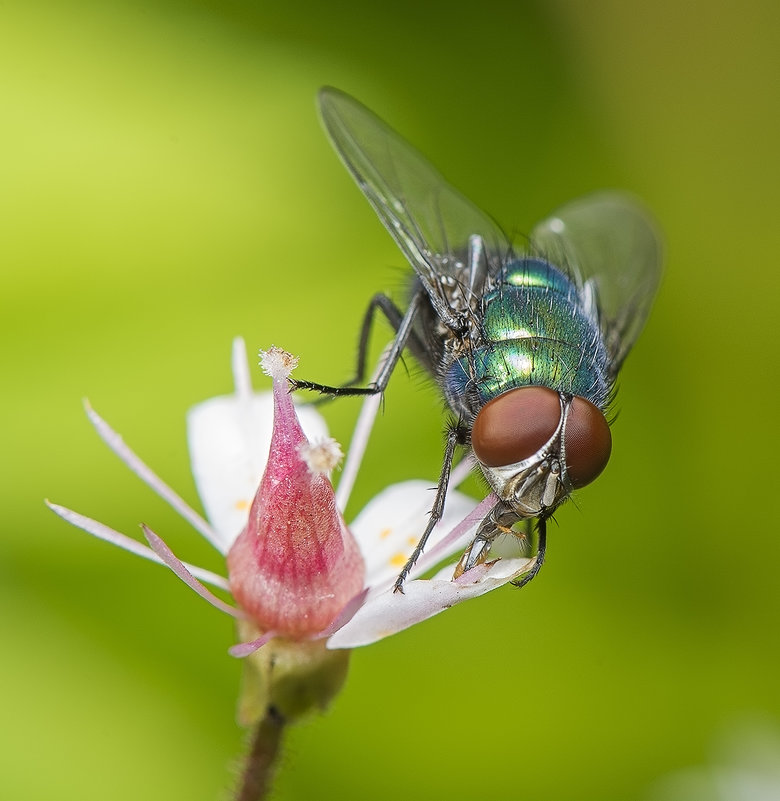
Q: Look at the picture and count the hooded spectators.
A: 0